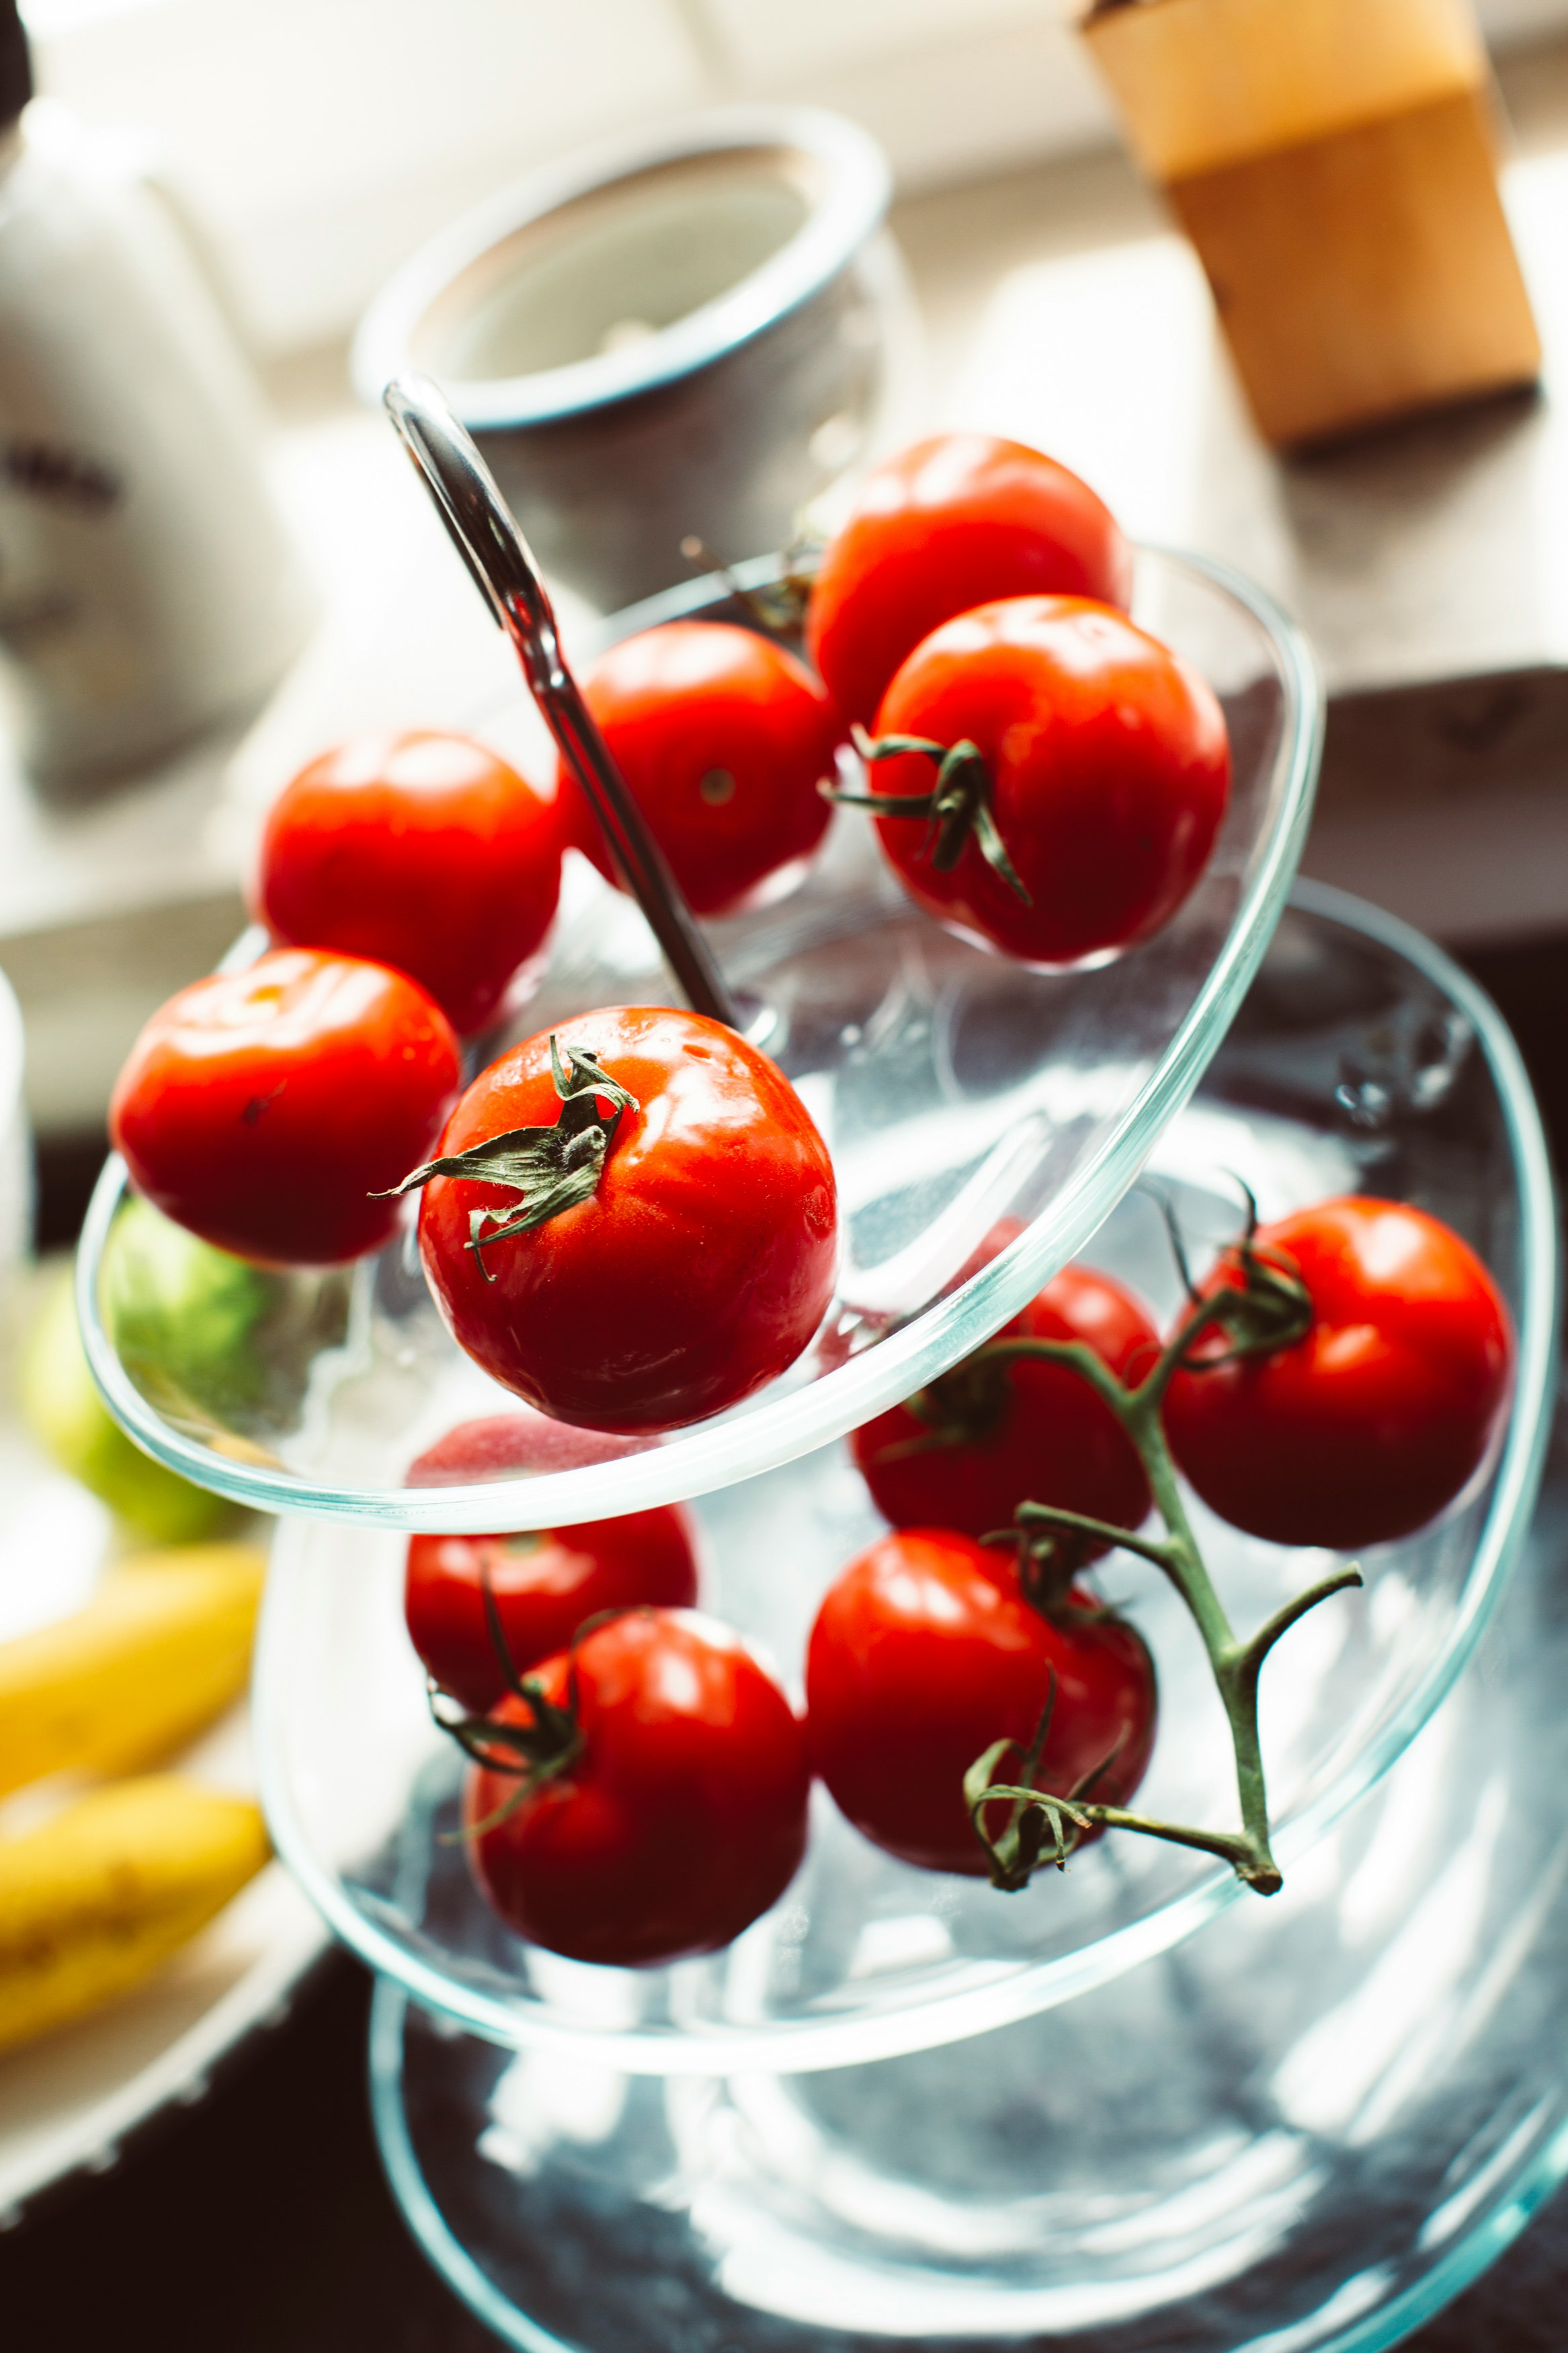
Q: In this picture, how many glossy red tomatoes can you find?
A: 11